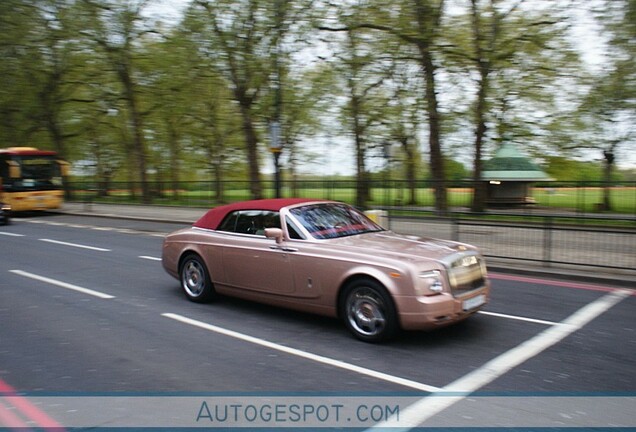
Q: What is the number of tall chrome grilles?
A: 1